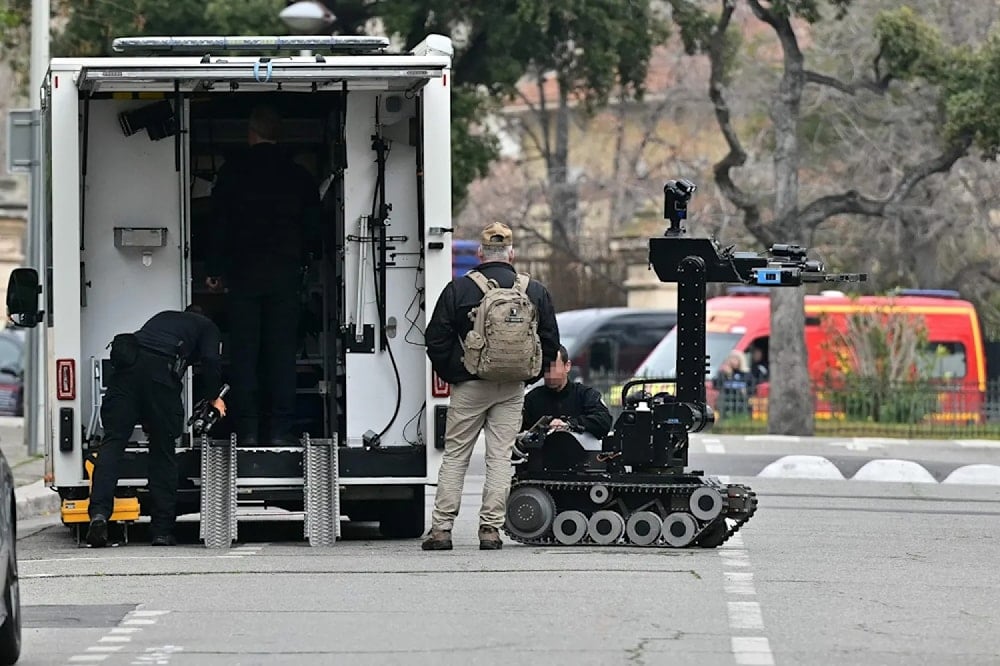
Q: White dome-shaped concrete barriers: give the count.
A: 3